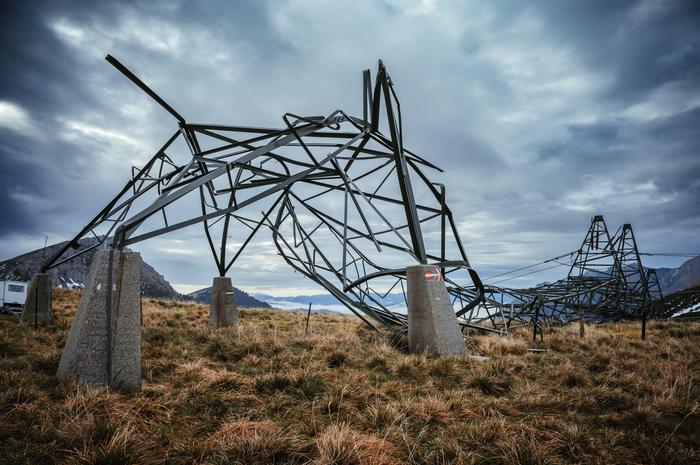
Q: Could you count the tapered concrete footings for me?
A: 4